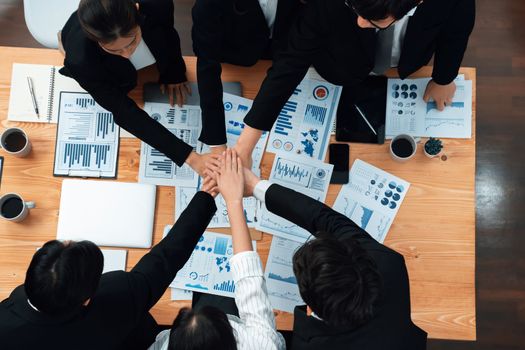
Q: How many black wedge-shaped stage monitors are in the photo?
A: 0